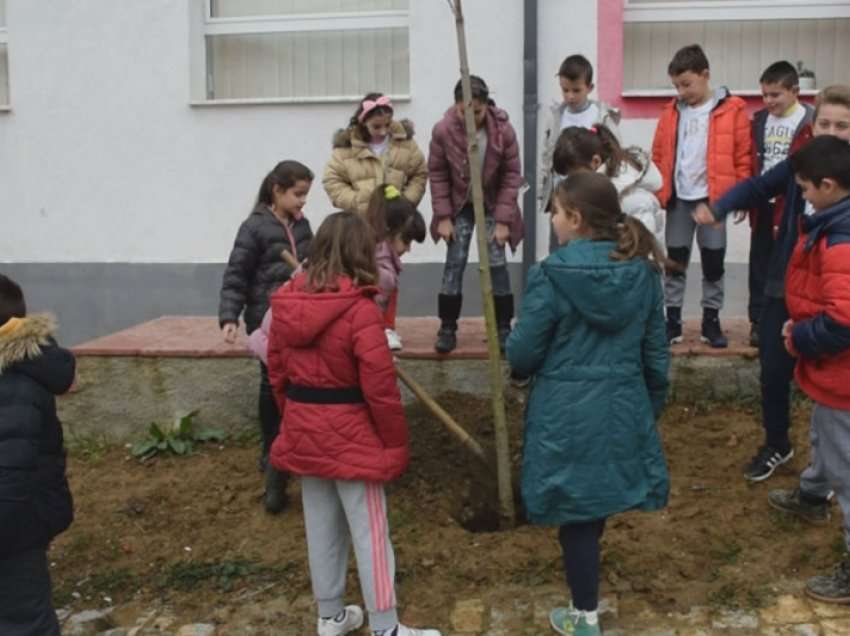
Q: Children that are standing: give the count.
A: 13